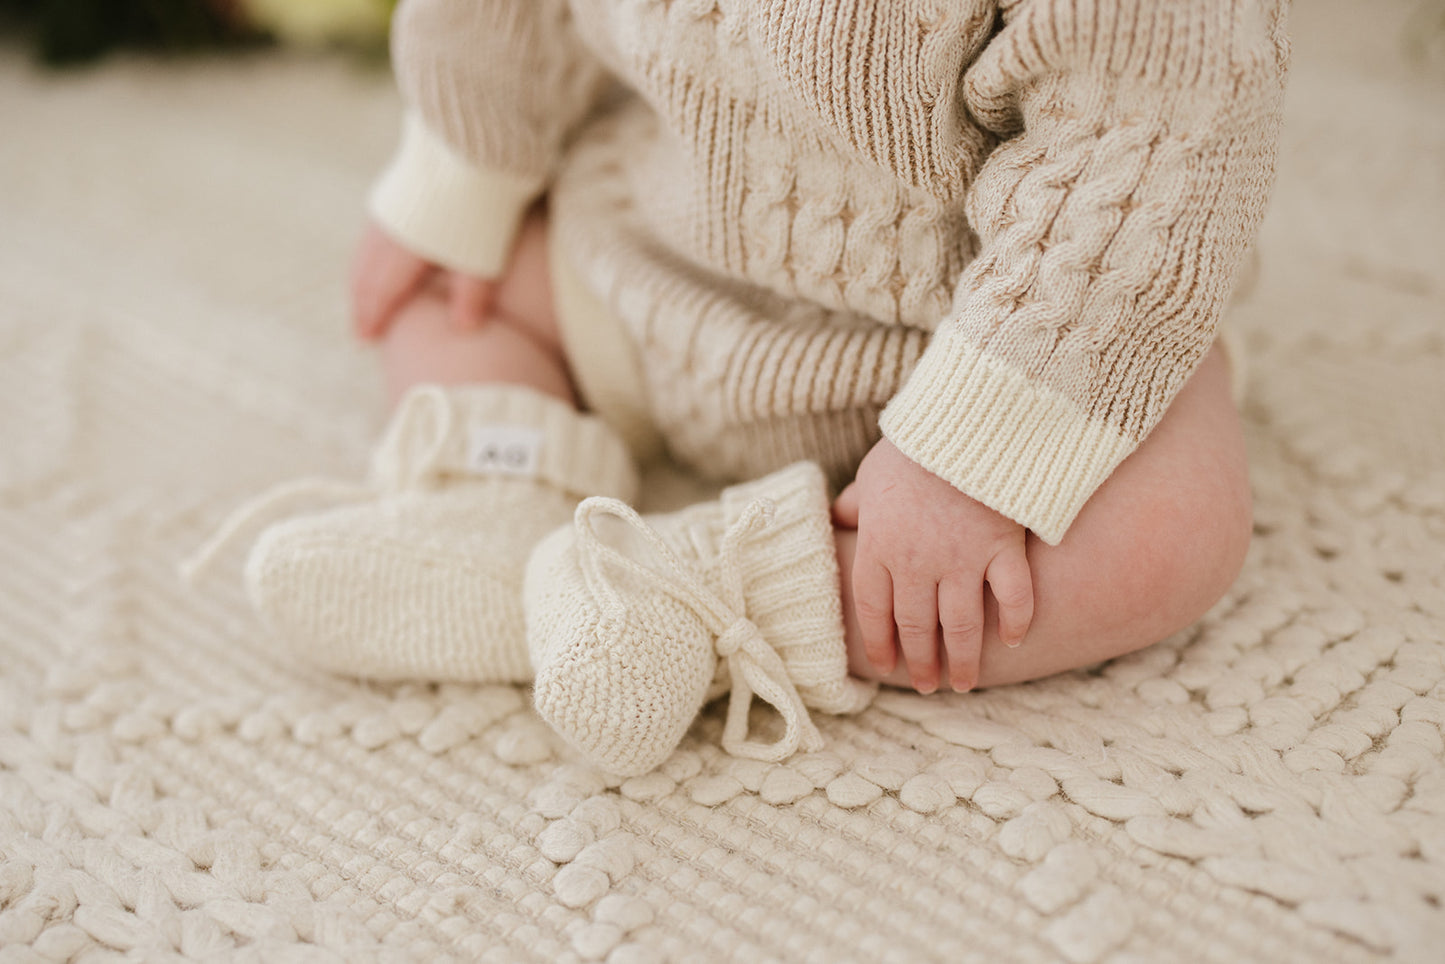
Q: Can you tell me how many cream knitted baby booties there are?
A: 2